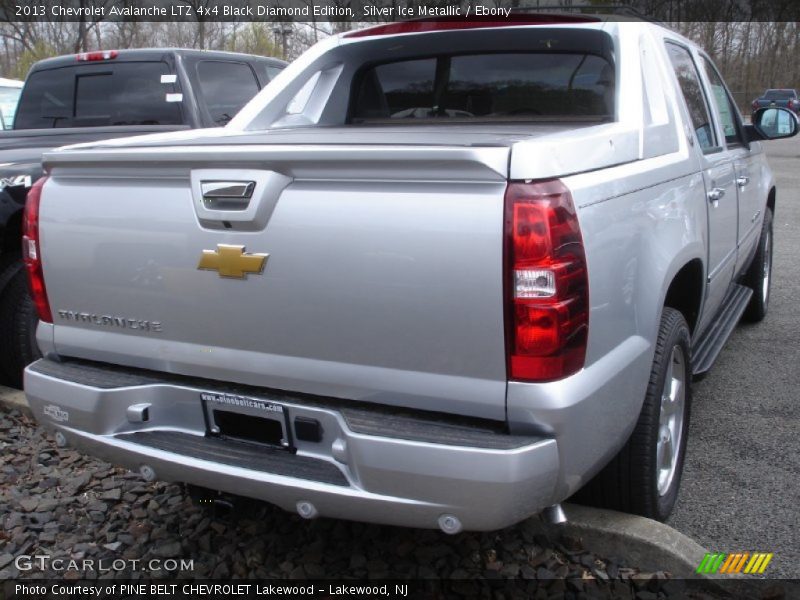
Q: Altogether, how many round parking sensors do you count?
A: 4